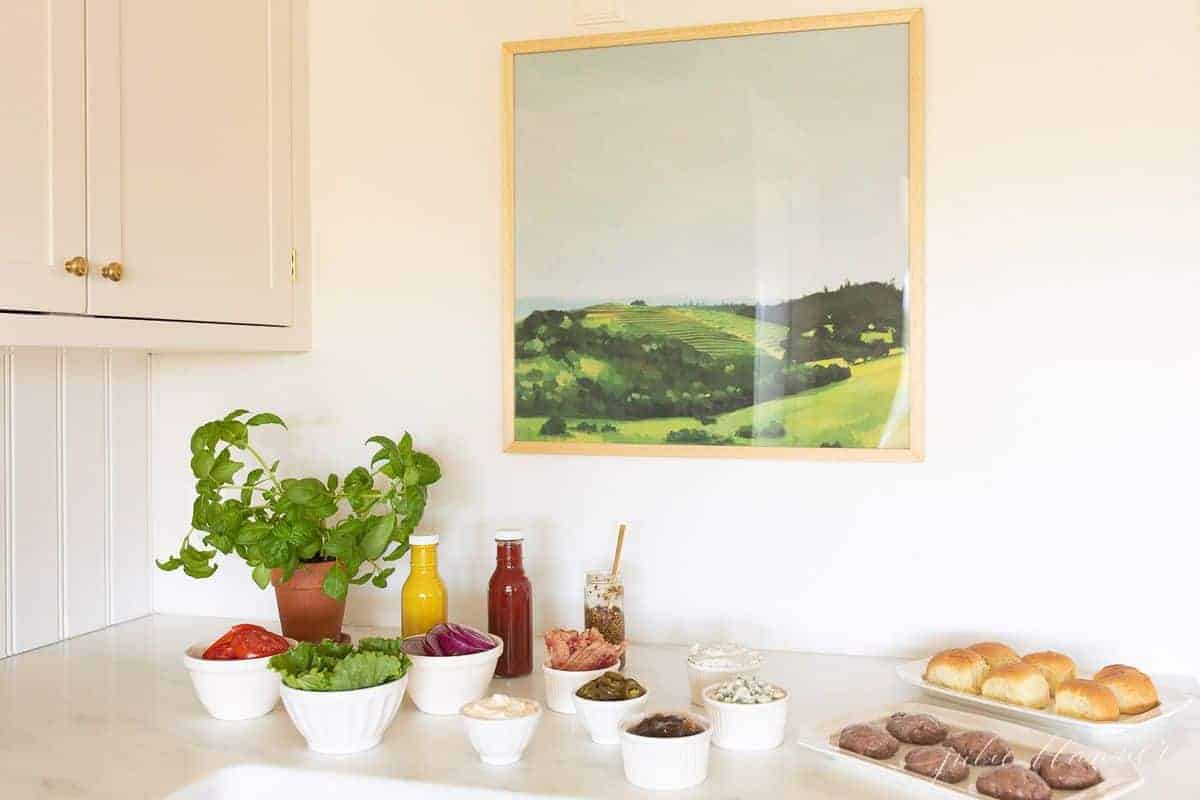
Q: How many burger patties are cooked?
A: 6